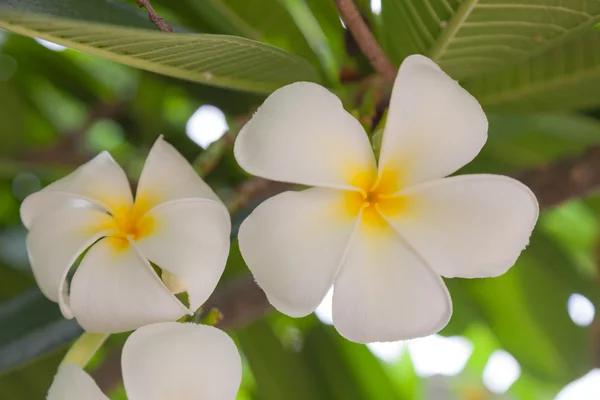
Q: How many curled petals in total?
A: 5